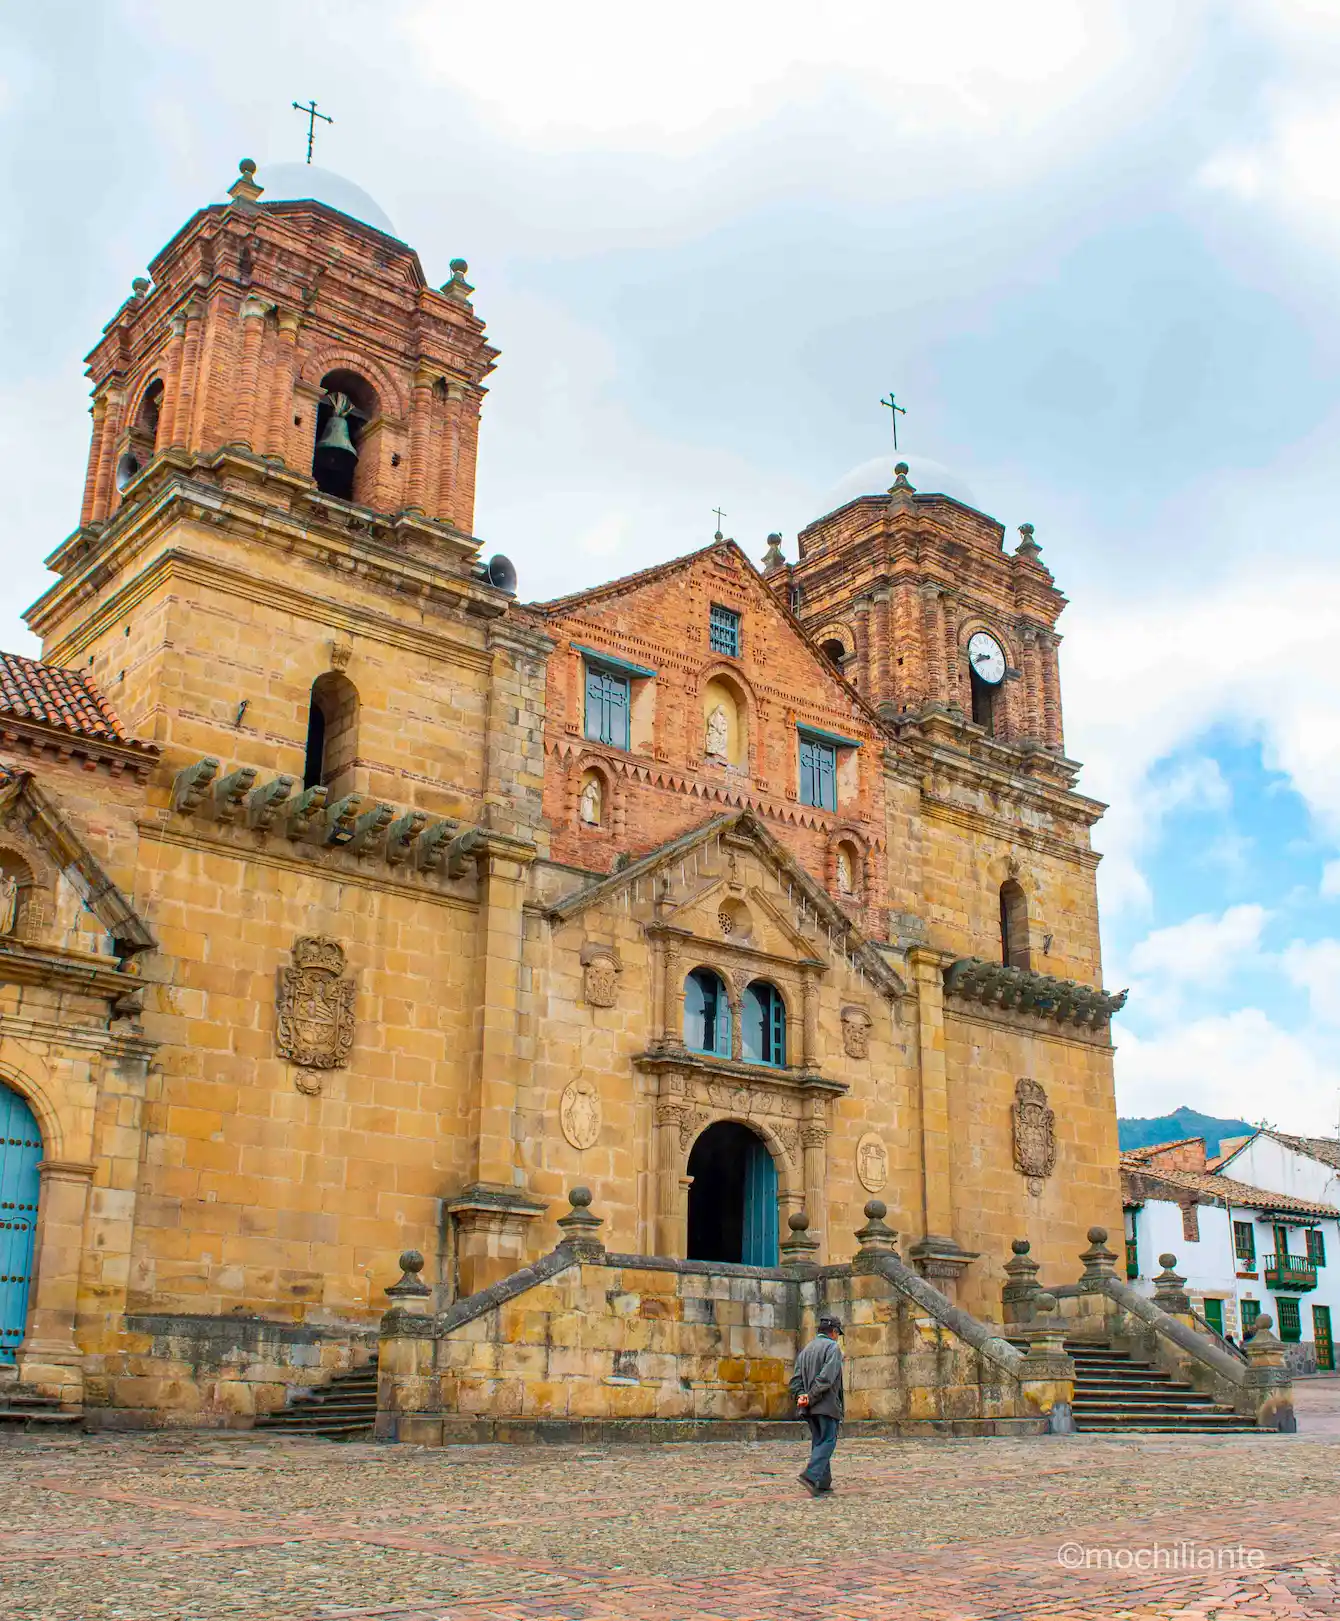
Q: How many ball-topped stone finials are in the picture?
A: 15